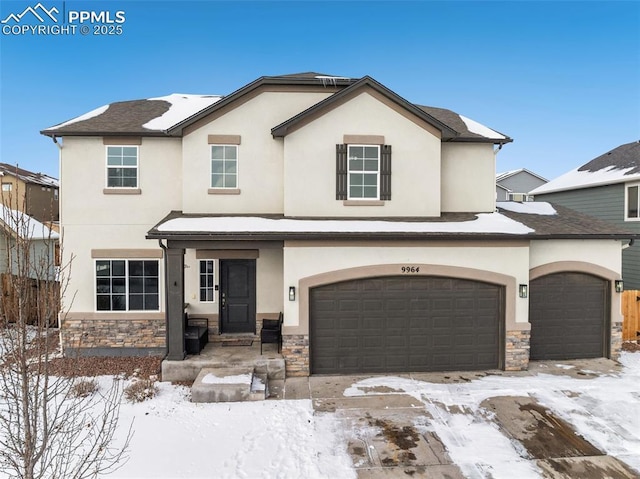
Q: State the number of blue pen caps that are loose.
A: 0